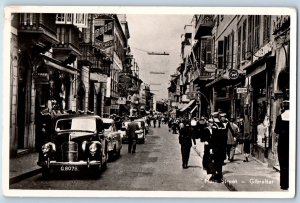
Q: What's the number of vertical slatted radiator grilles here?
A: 1